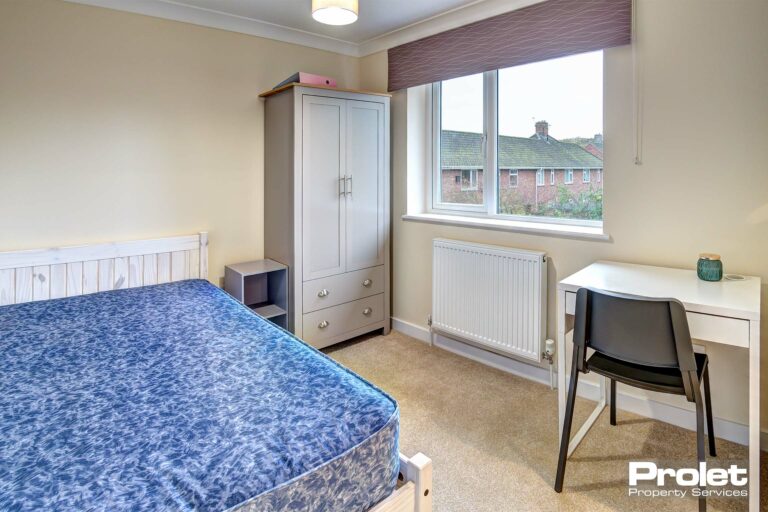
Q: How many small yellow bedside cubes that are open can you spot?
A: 0